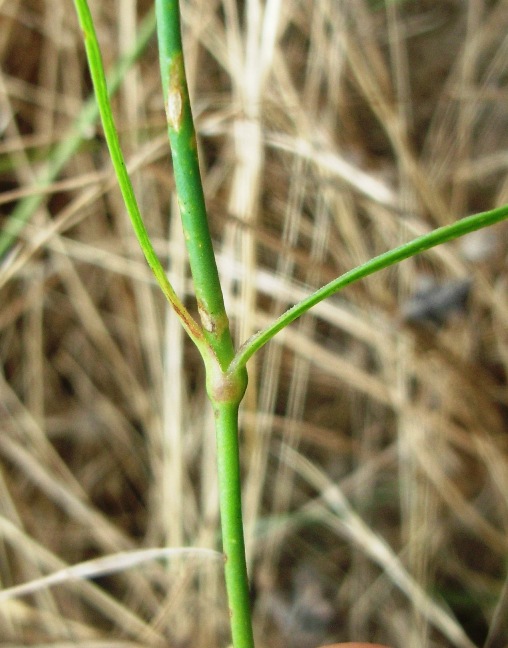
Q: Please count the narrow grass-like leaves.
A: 2